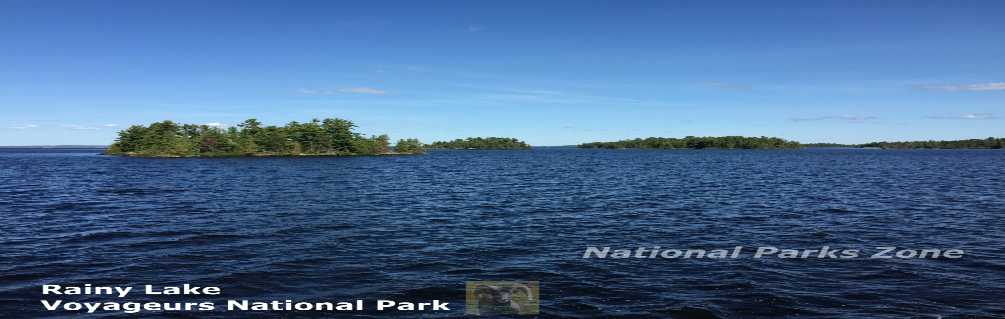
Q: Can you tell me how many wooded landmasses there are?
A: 4